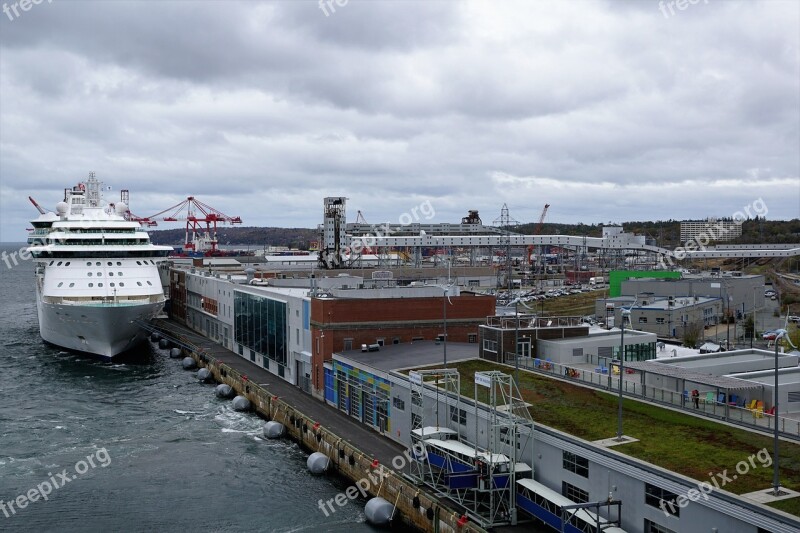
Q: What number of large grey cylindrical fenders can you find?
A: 10